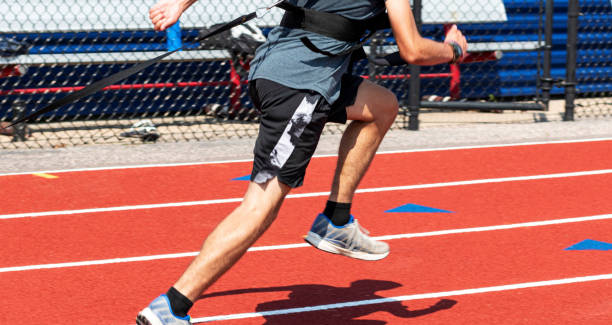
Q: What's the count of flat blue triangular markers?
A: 3